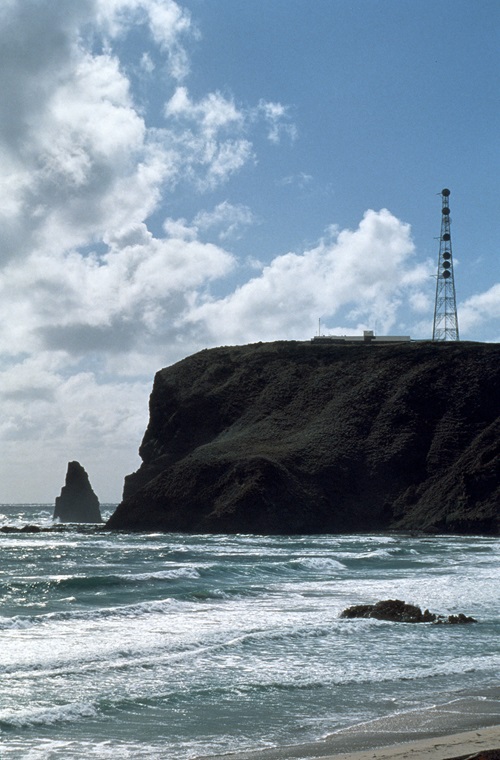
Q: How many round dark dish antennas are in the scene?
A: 6